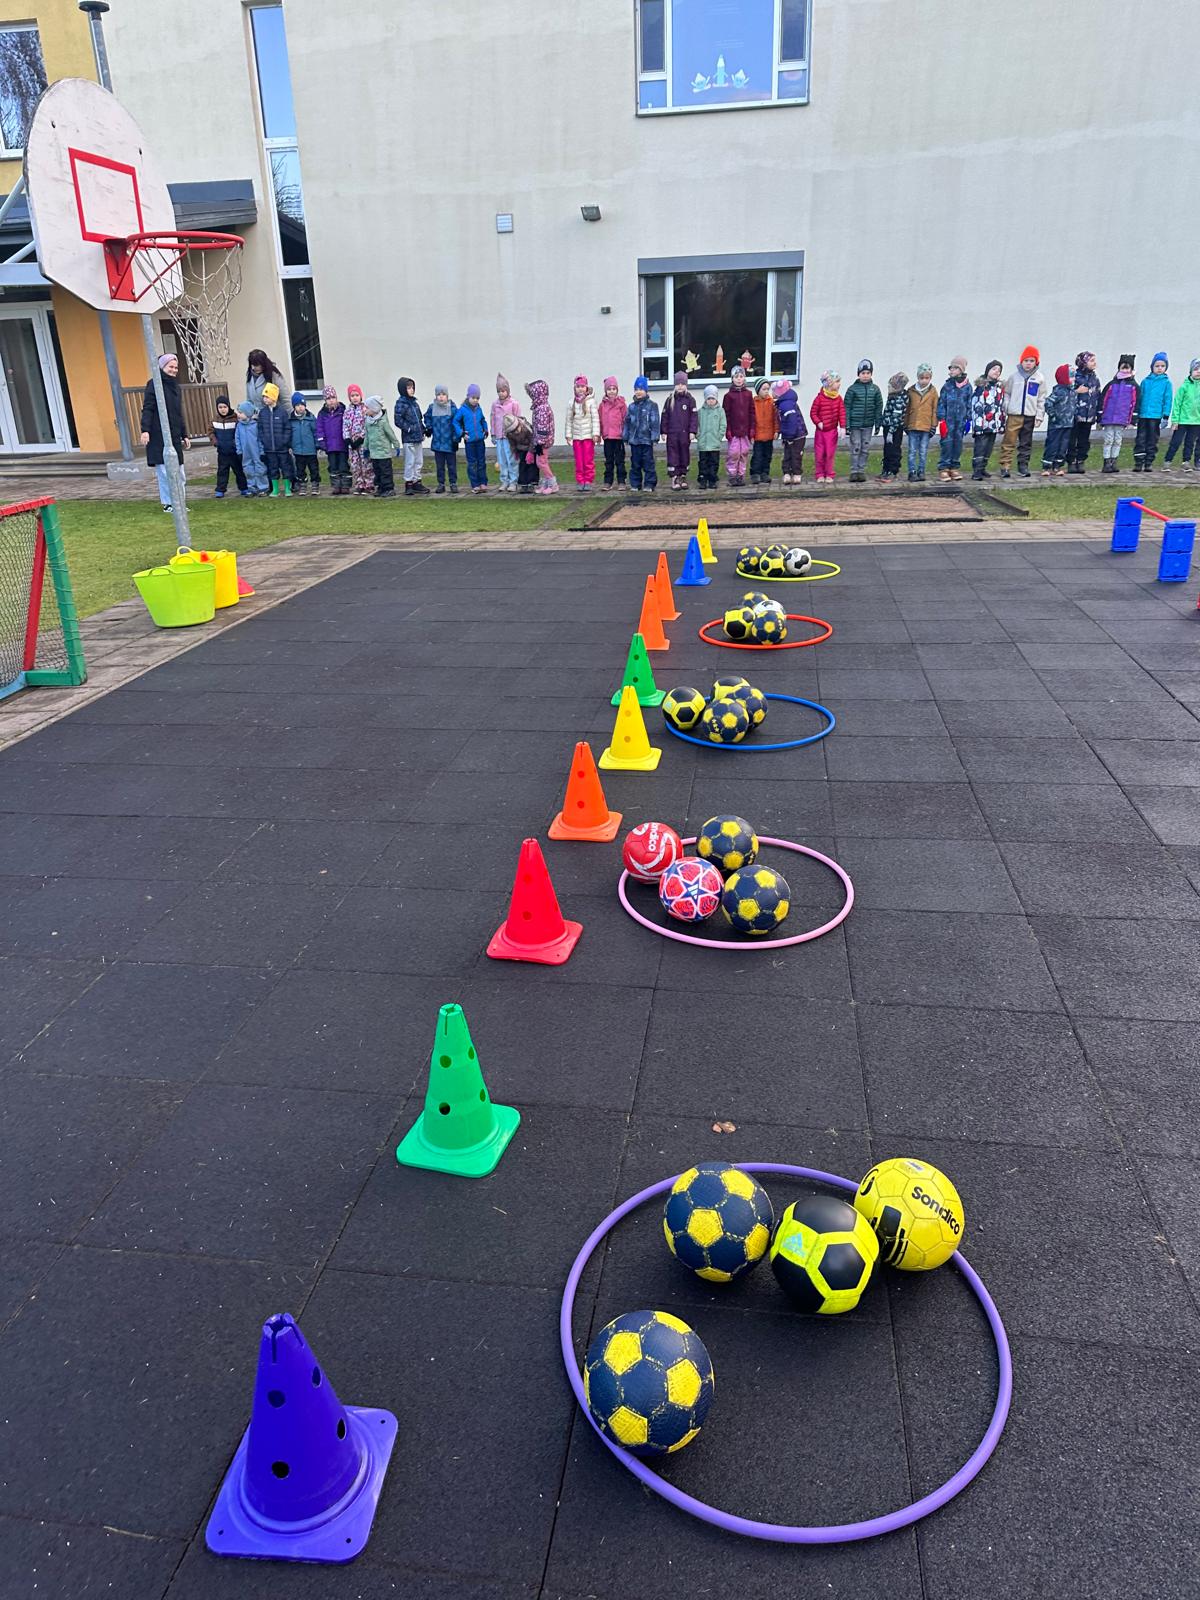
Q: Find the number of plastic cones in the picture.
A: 10